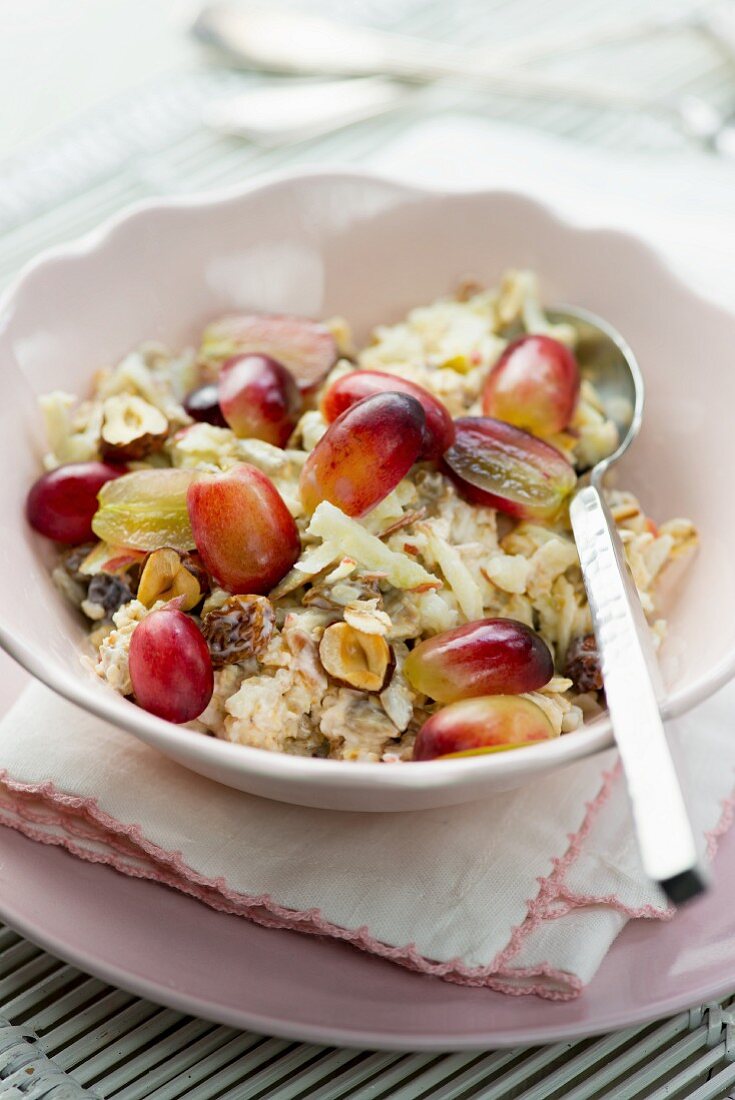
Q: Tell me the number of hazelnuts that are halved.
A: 3